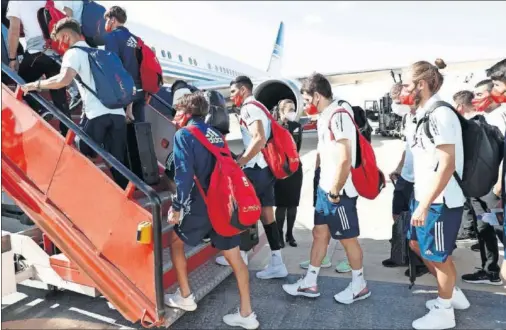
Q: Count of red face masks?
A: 8